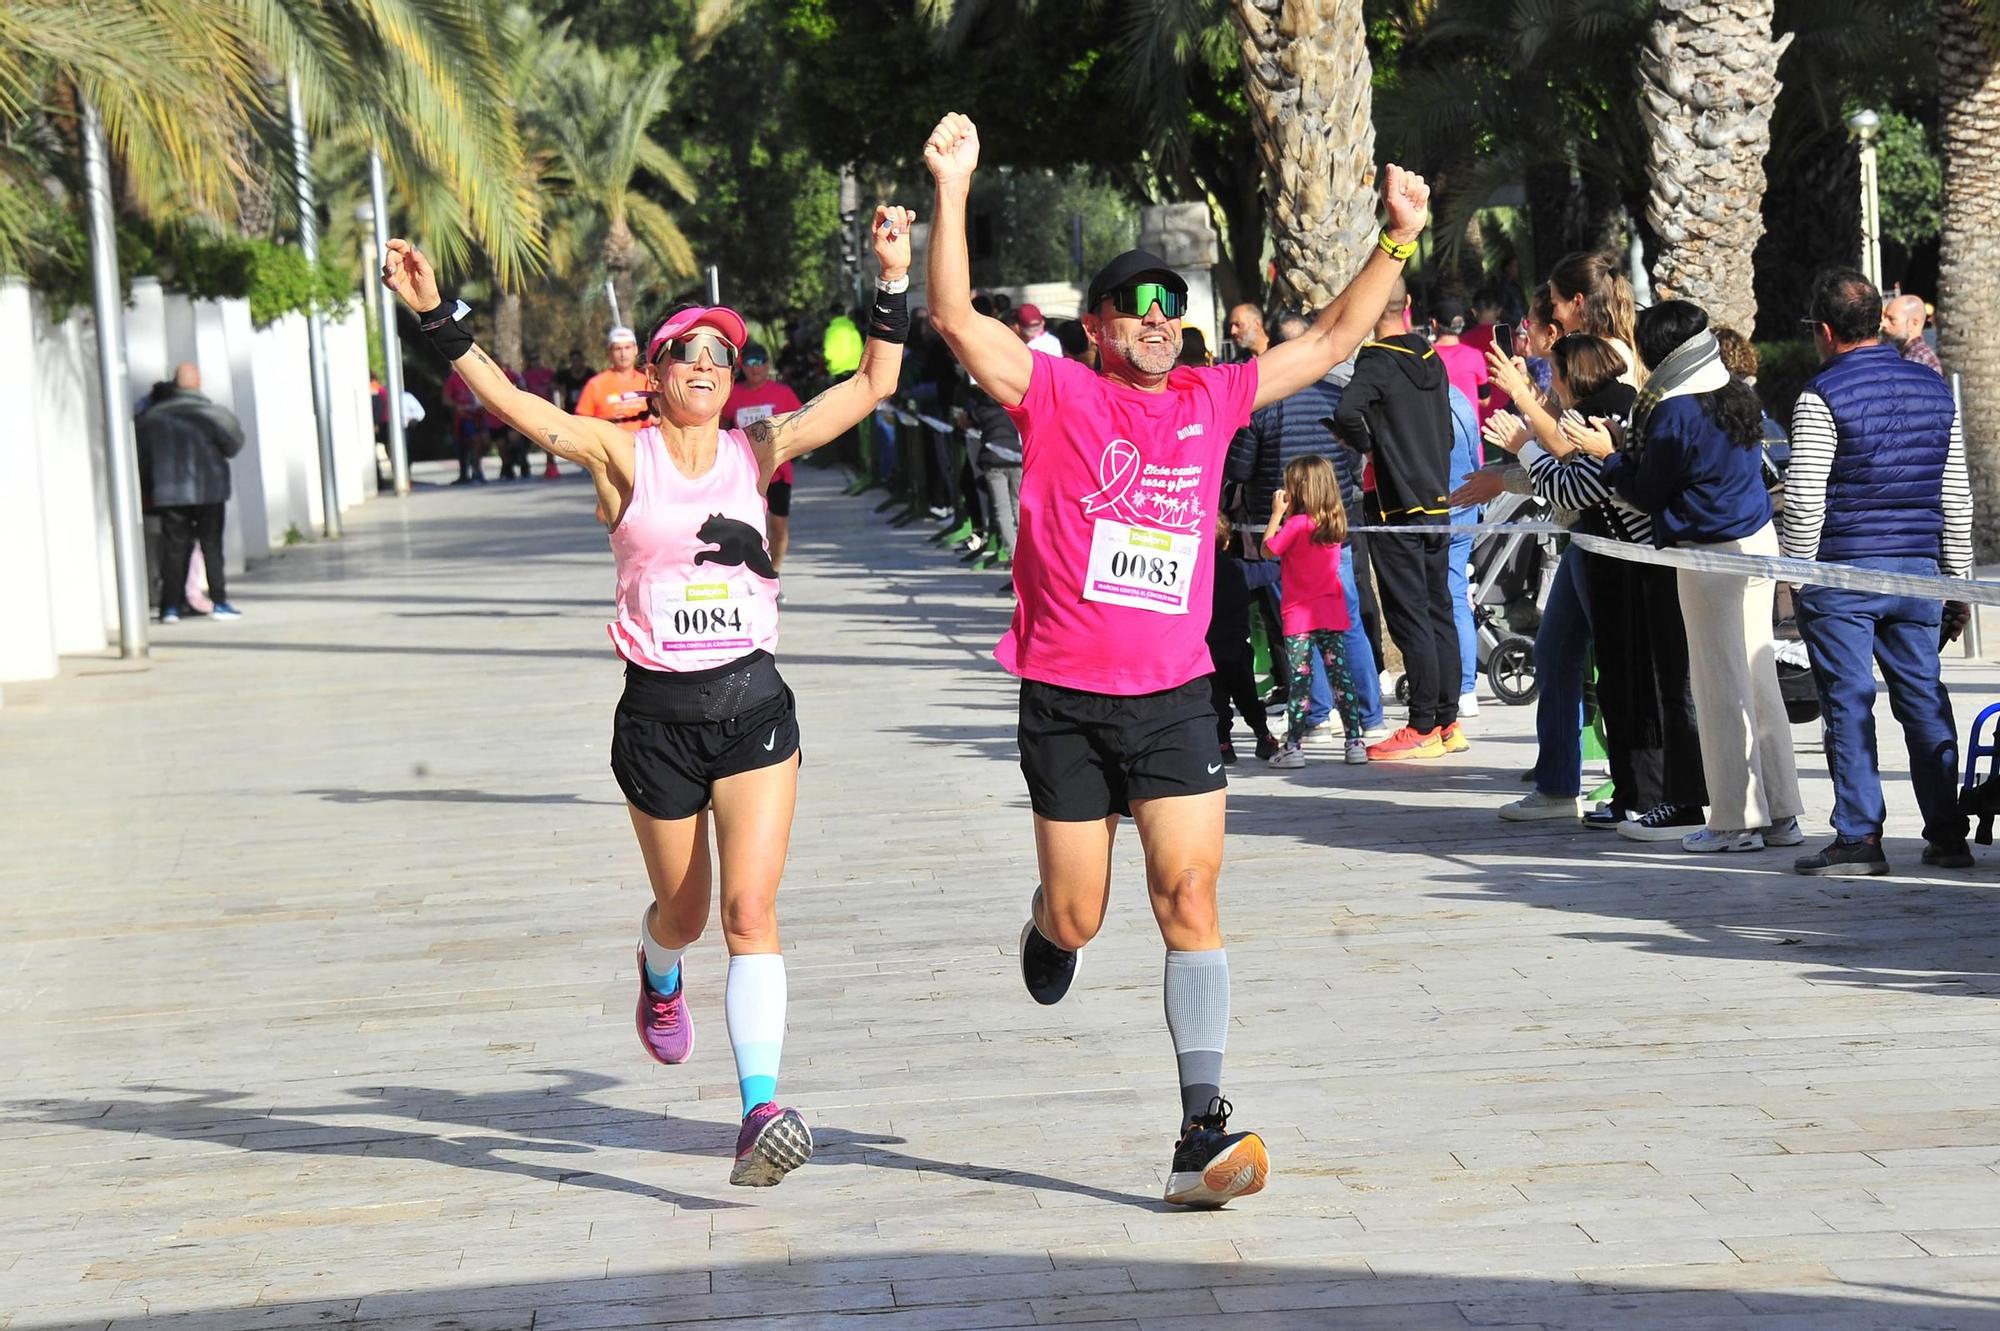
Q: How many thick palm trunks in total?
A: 3